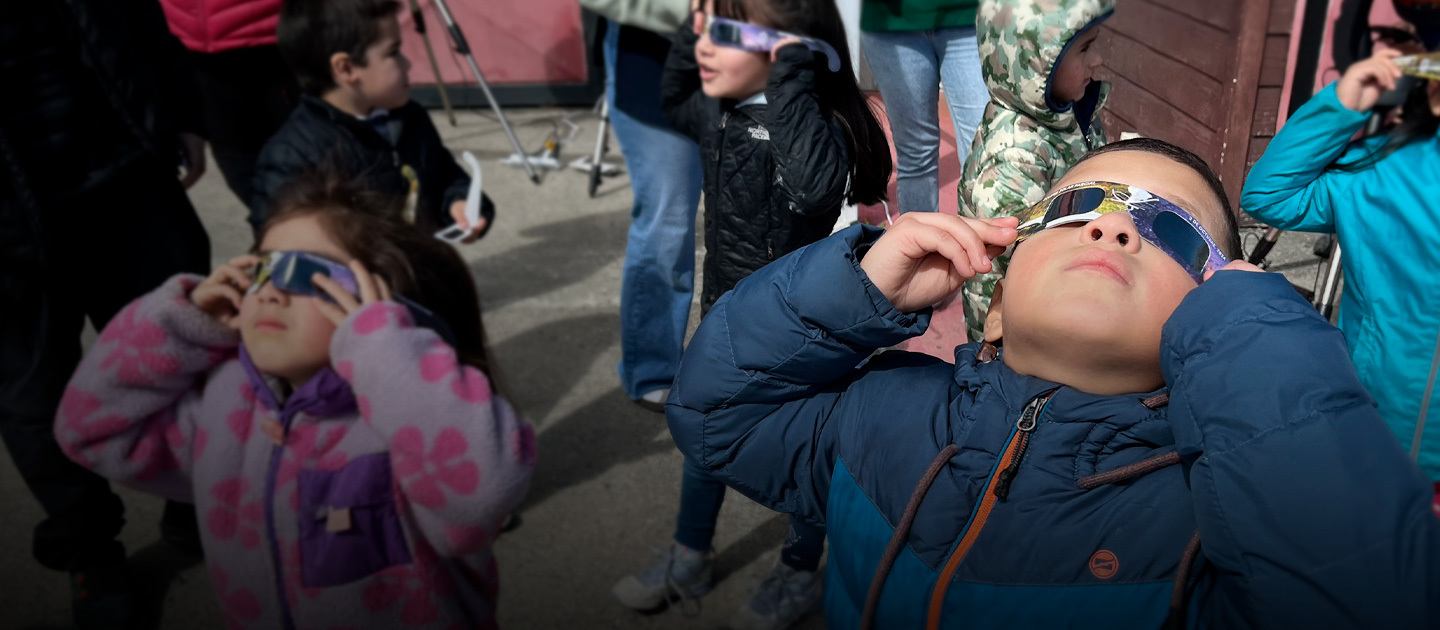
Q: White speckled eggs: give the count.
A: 0